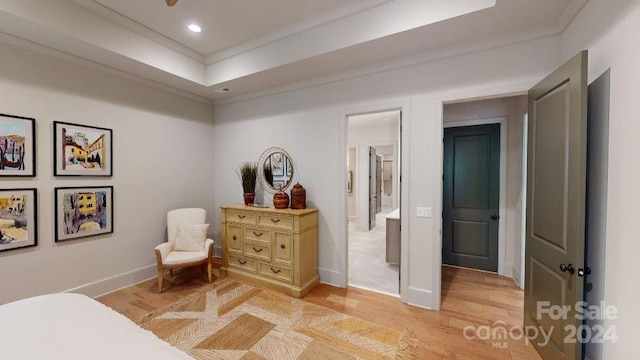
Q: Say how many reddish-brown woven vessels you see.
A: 2